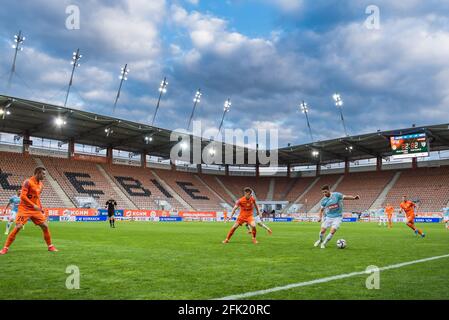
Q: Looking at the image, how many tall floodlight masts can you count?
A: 8